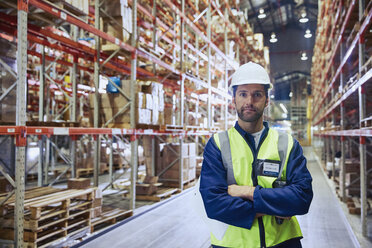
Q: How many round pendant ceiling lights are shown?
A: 5